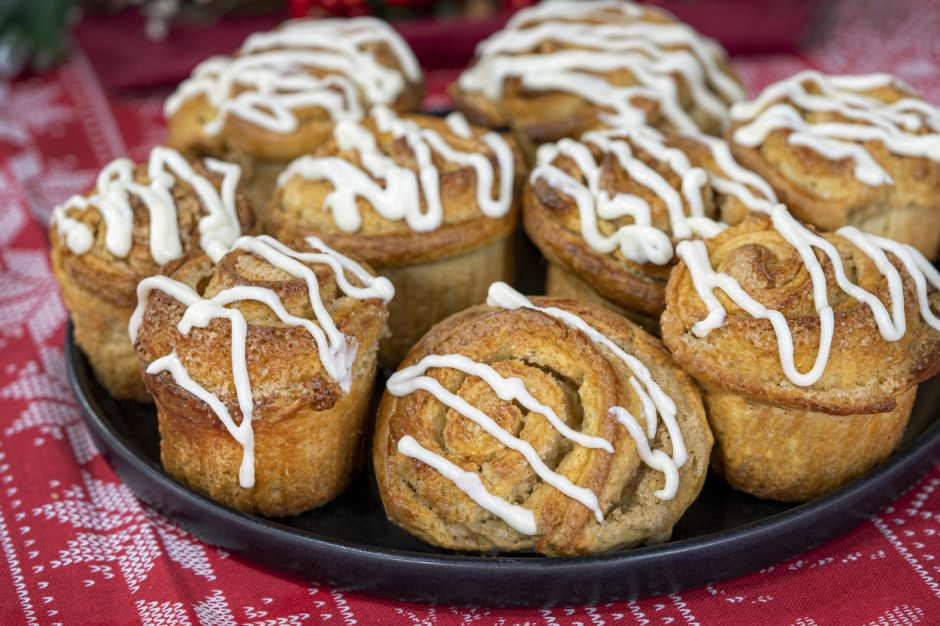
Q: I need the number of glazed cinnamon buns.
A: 9